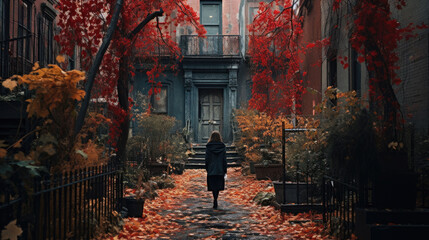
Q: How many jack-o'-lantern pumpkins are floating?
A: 0